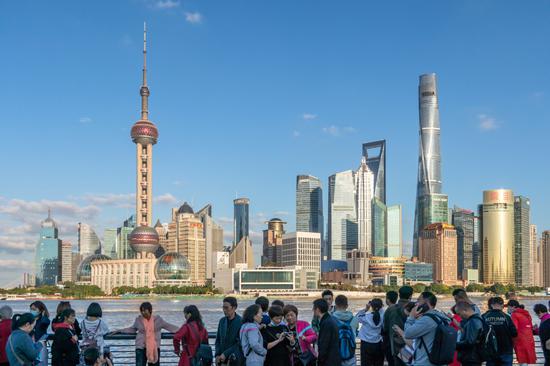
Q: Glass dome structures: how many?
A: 2